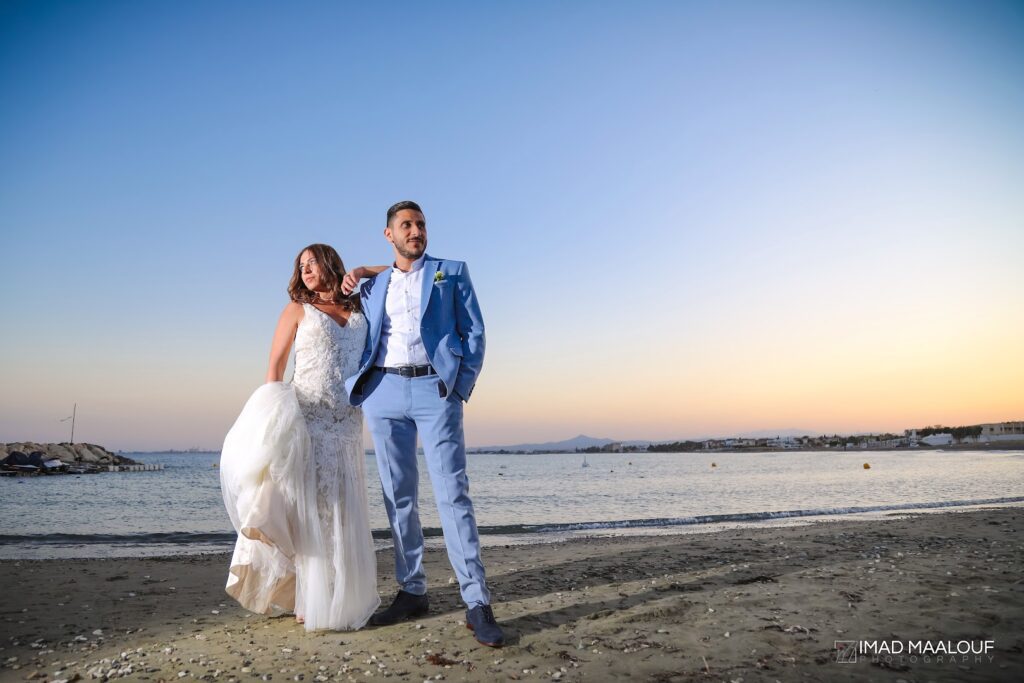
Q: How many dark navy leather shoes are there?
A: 2